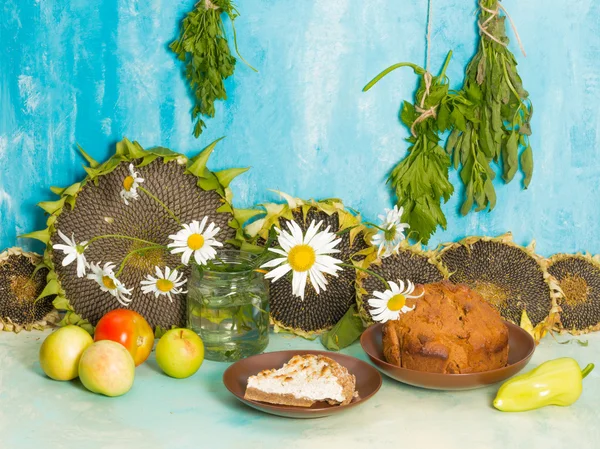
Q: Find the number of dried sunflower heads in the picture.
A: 6